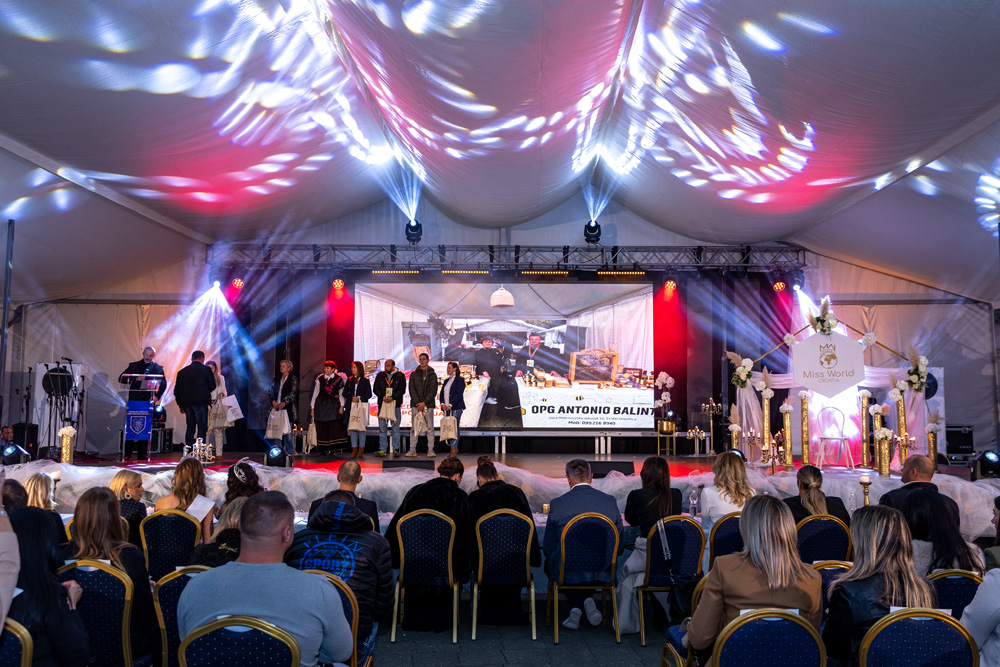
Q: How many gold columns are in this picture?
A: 10